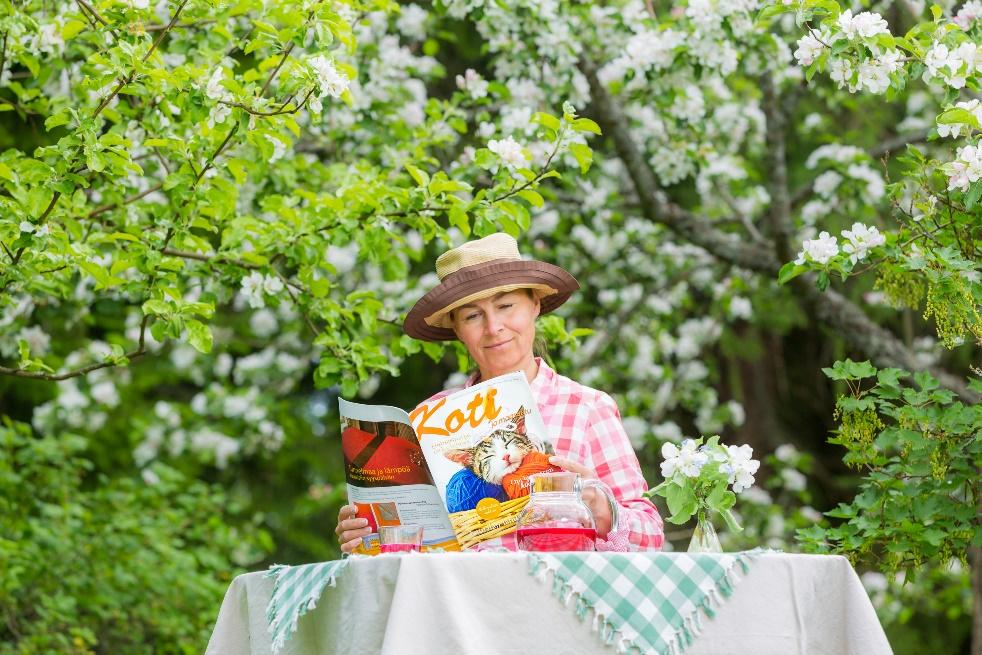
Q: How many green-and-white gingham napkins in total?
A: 2